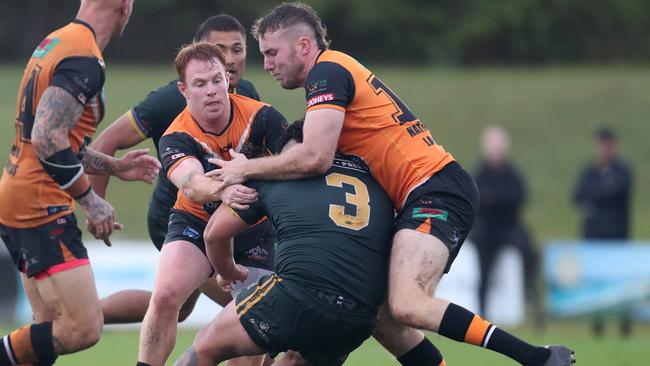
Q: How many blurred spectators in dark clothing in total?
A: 2